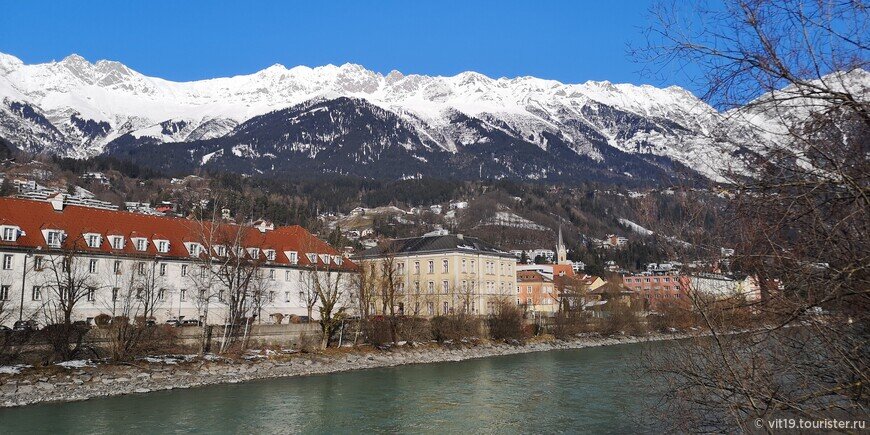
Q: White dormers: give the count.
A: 15